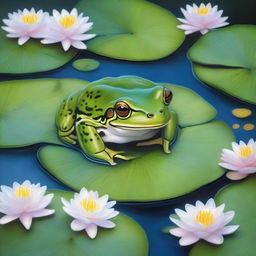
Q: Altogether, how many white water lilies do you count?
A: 7